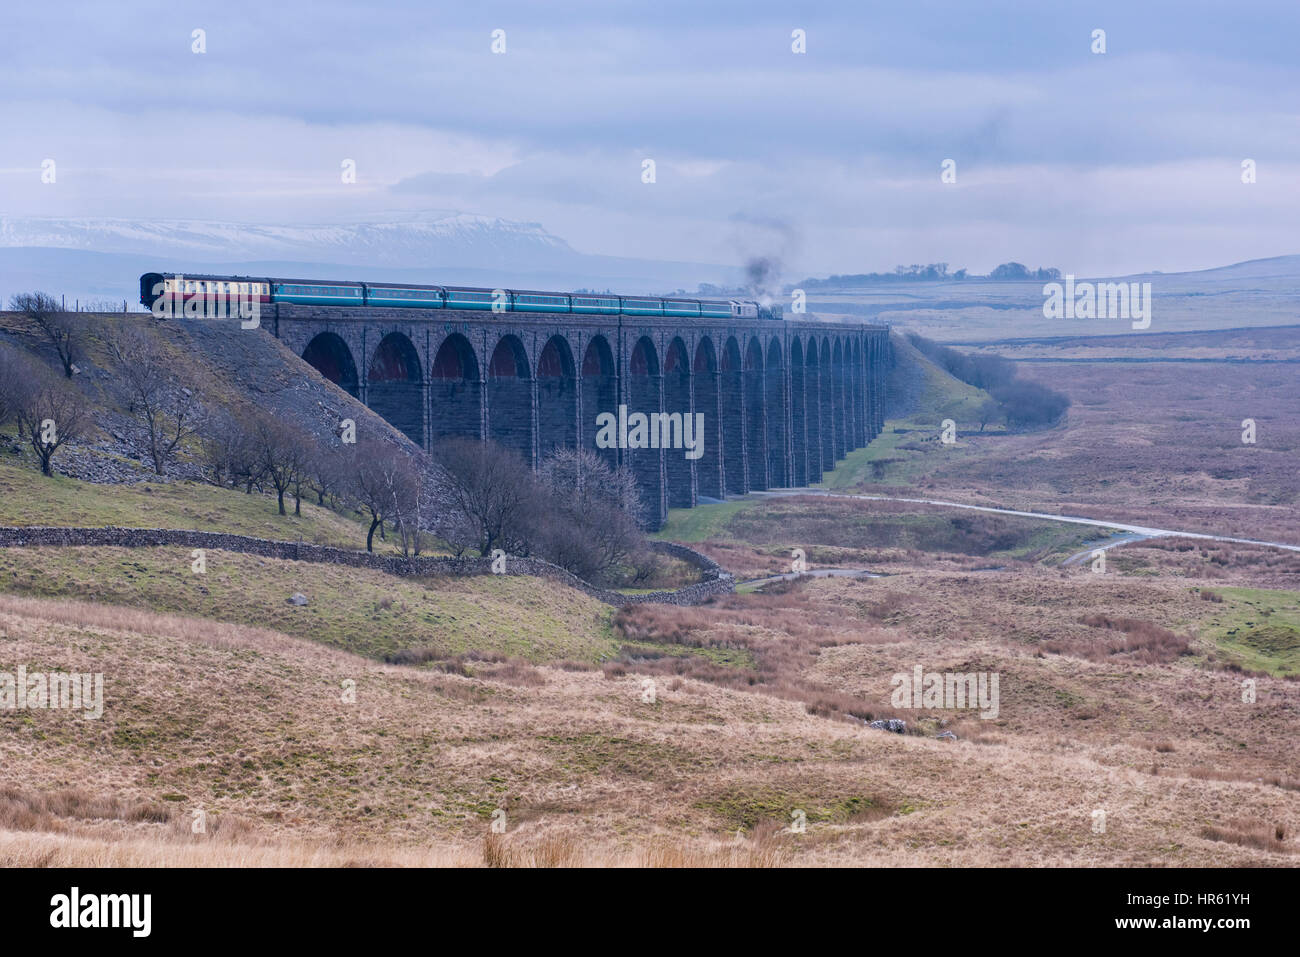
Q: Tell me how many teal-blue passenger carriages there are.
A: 8